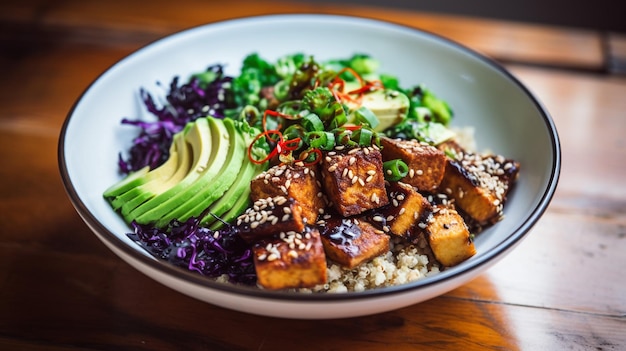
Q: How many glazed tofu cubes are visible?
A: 9